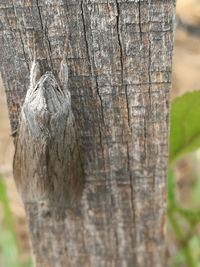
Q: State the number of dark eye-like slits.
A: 2